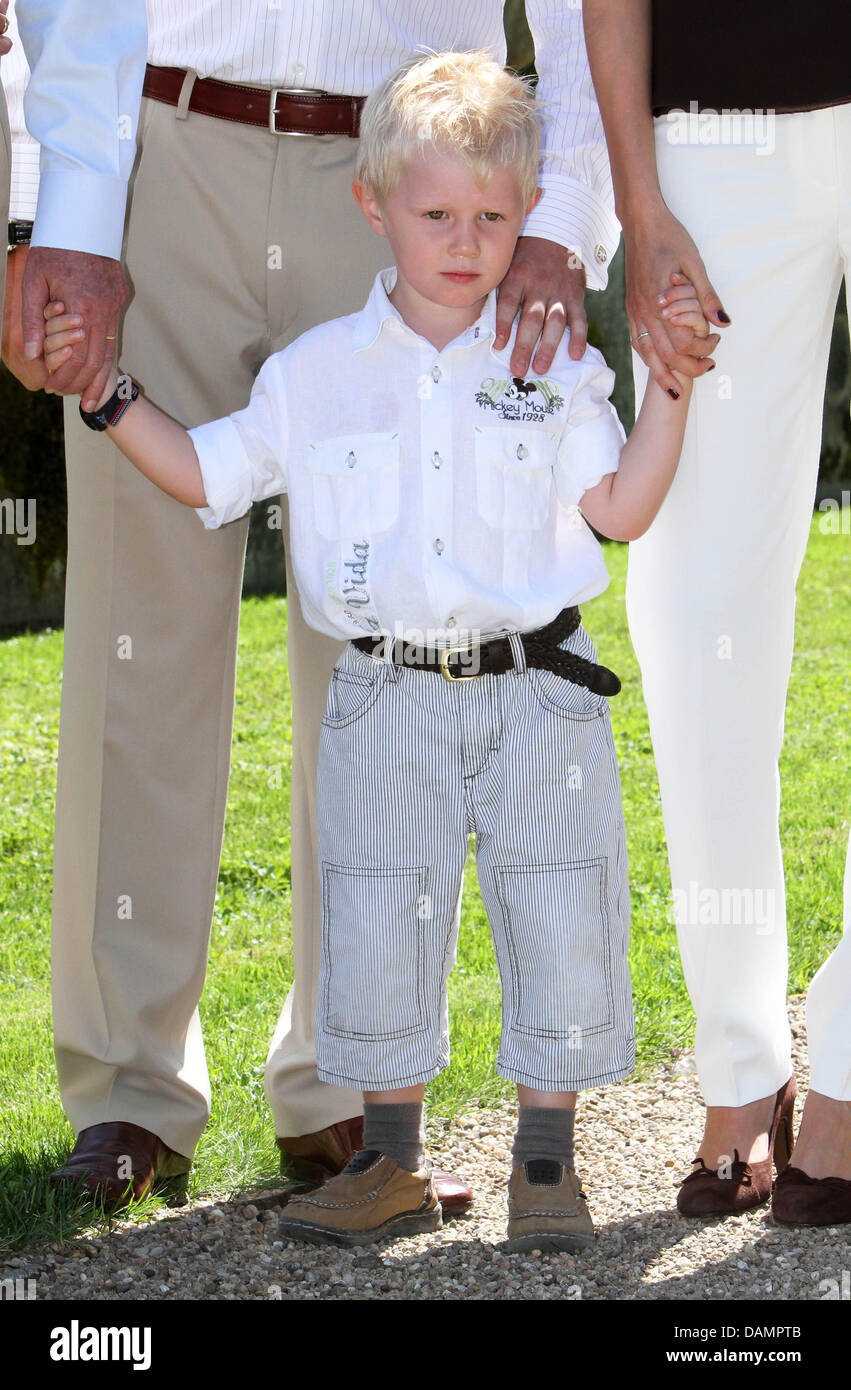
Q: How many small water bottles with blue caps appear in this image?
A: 0